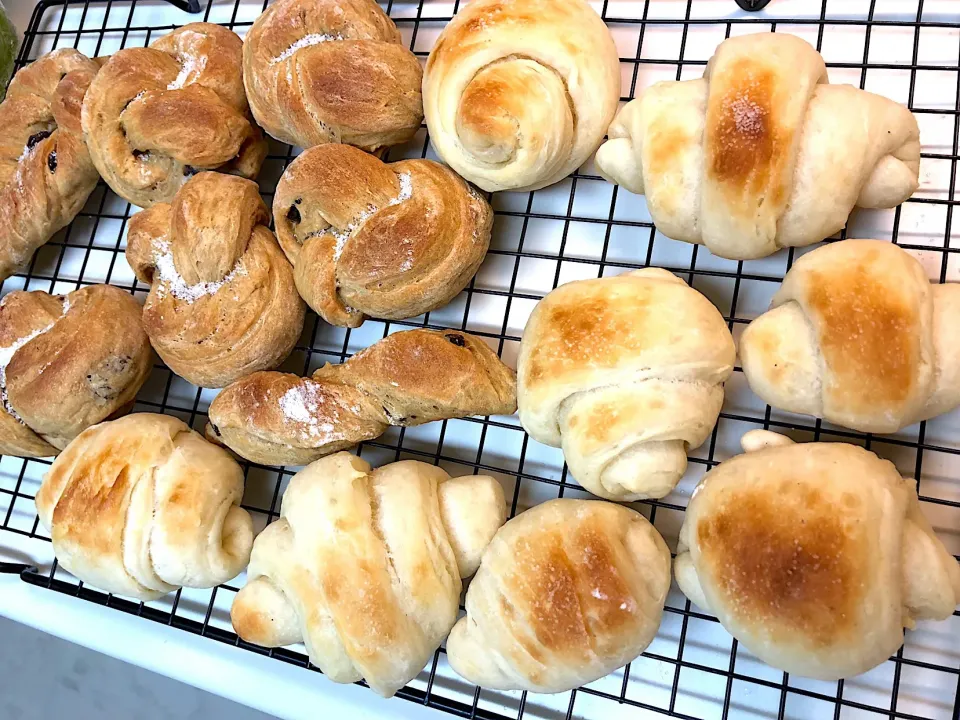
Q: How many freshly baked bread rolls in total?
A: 15